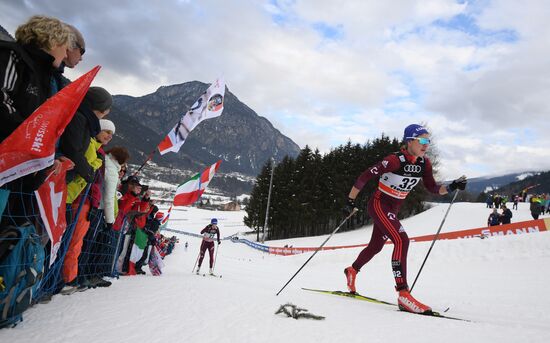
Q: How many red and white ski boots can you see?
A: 2